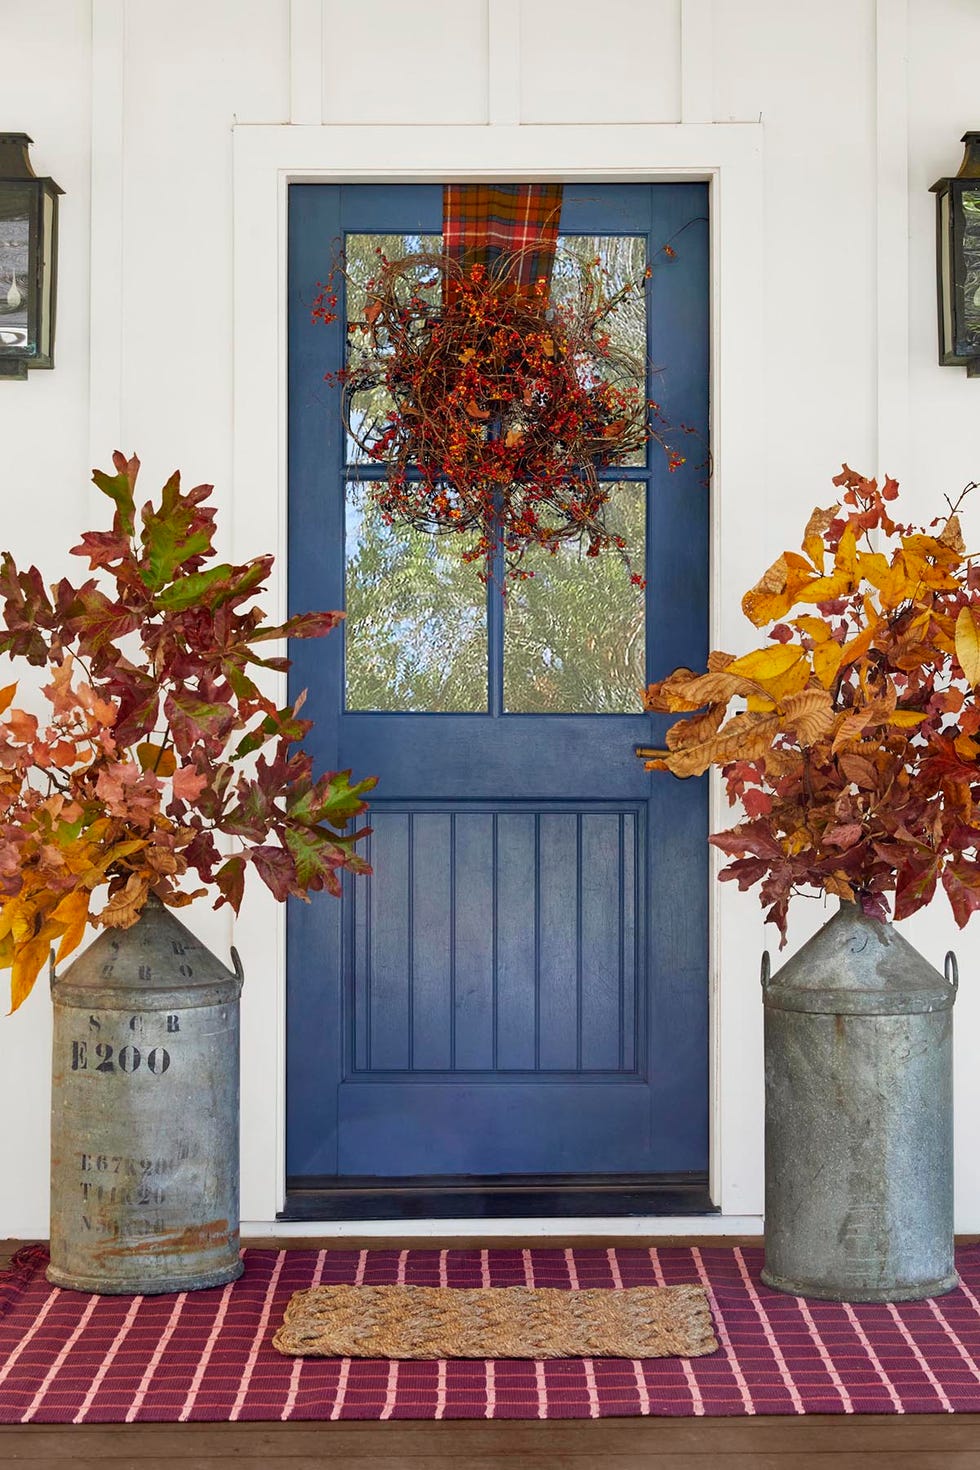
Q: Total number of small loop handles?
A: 4